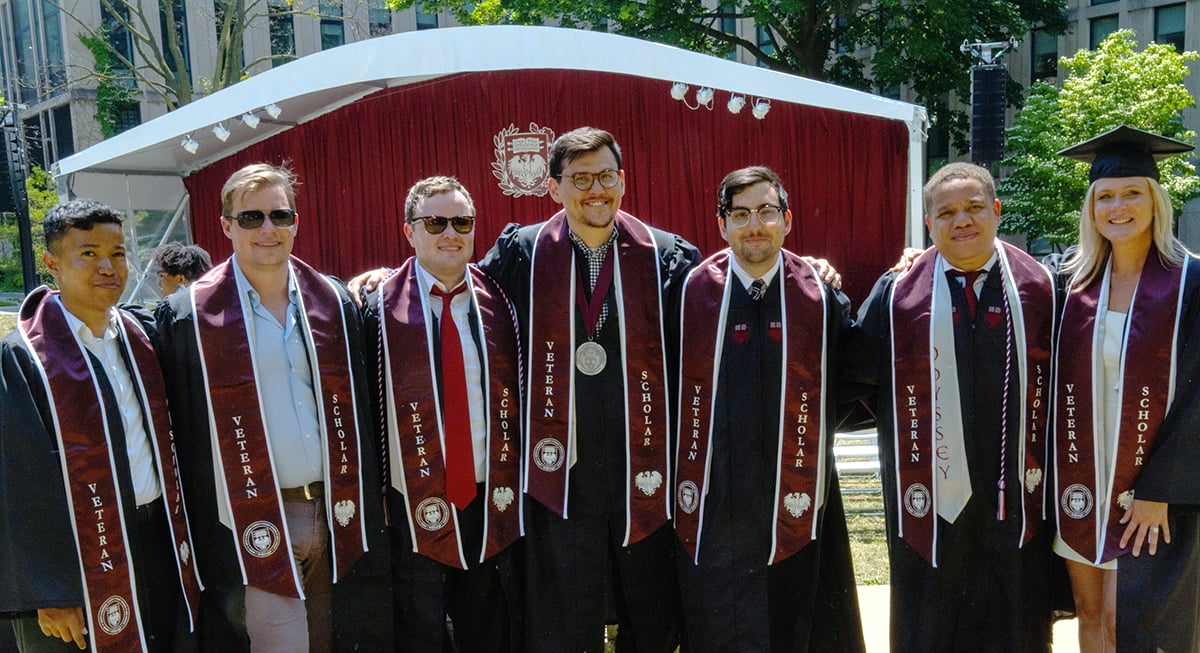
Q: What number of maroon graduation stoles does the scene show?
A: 7